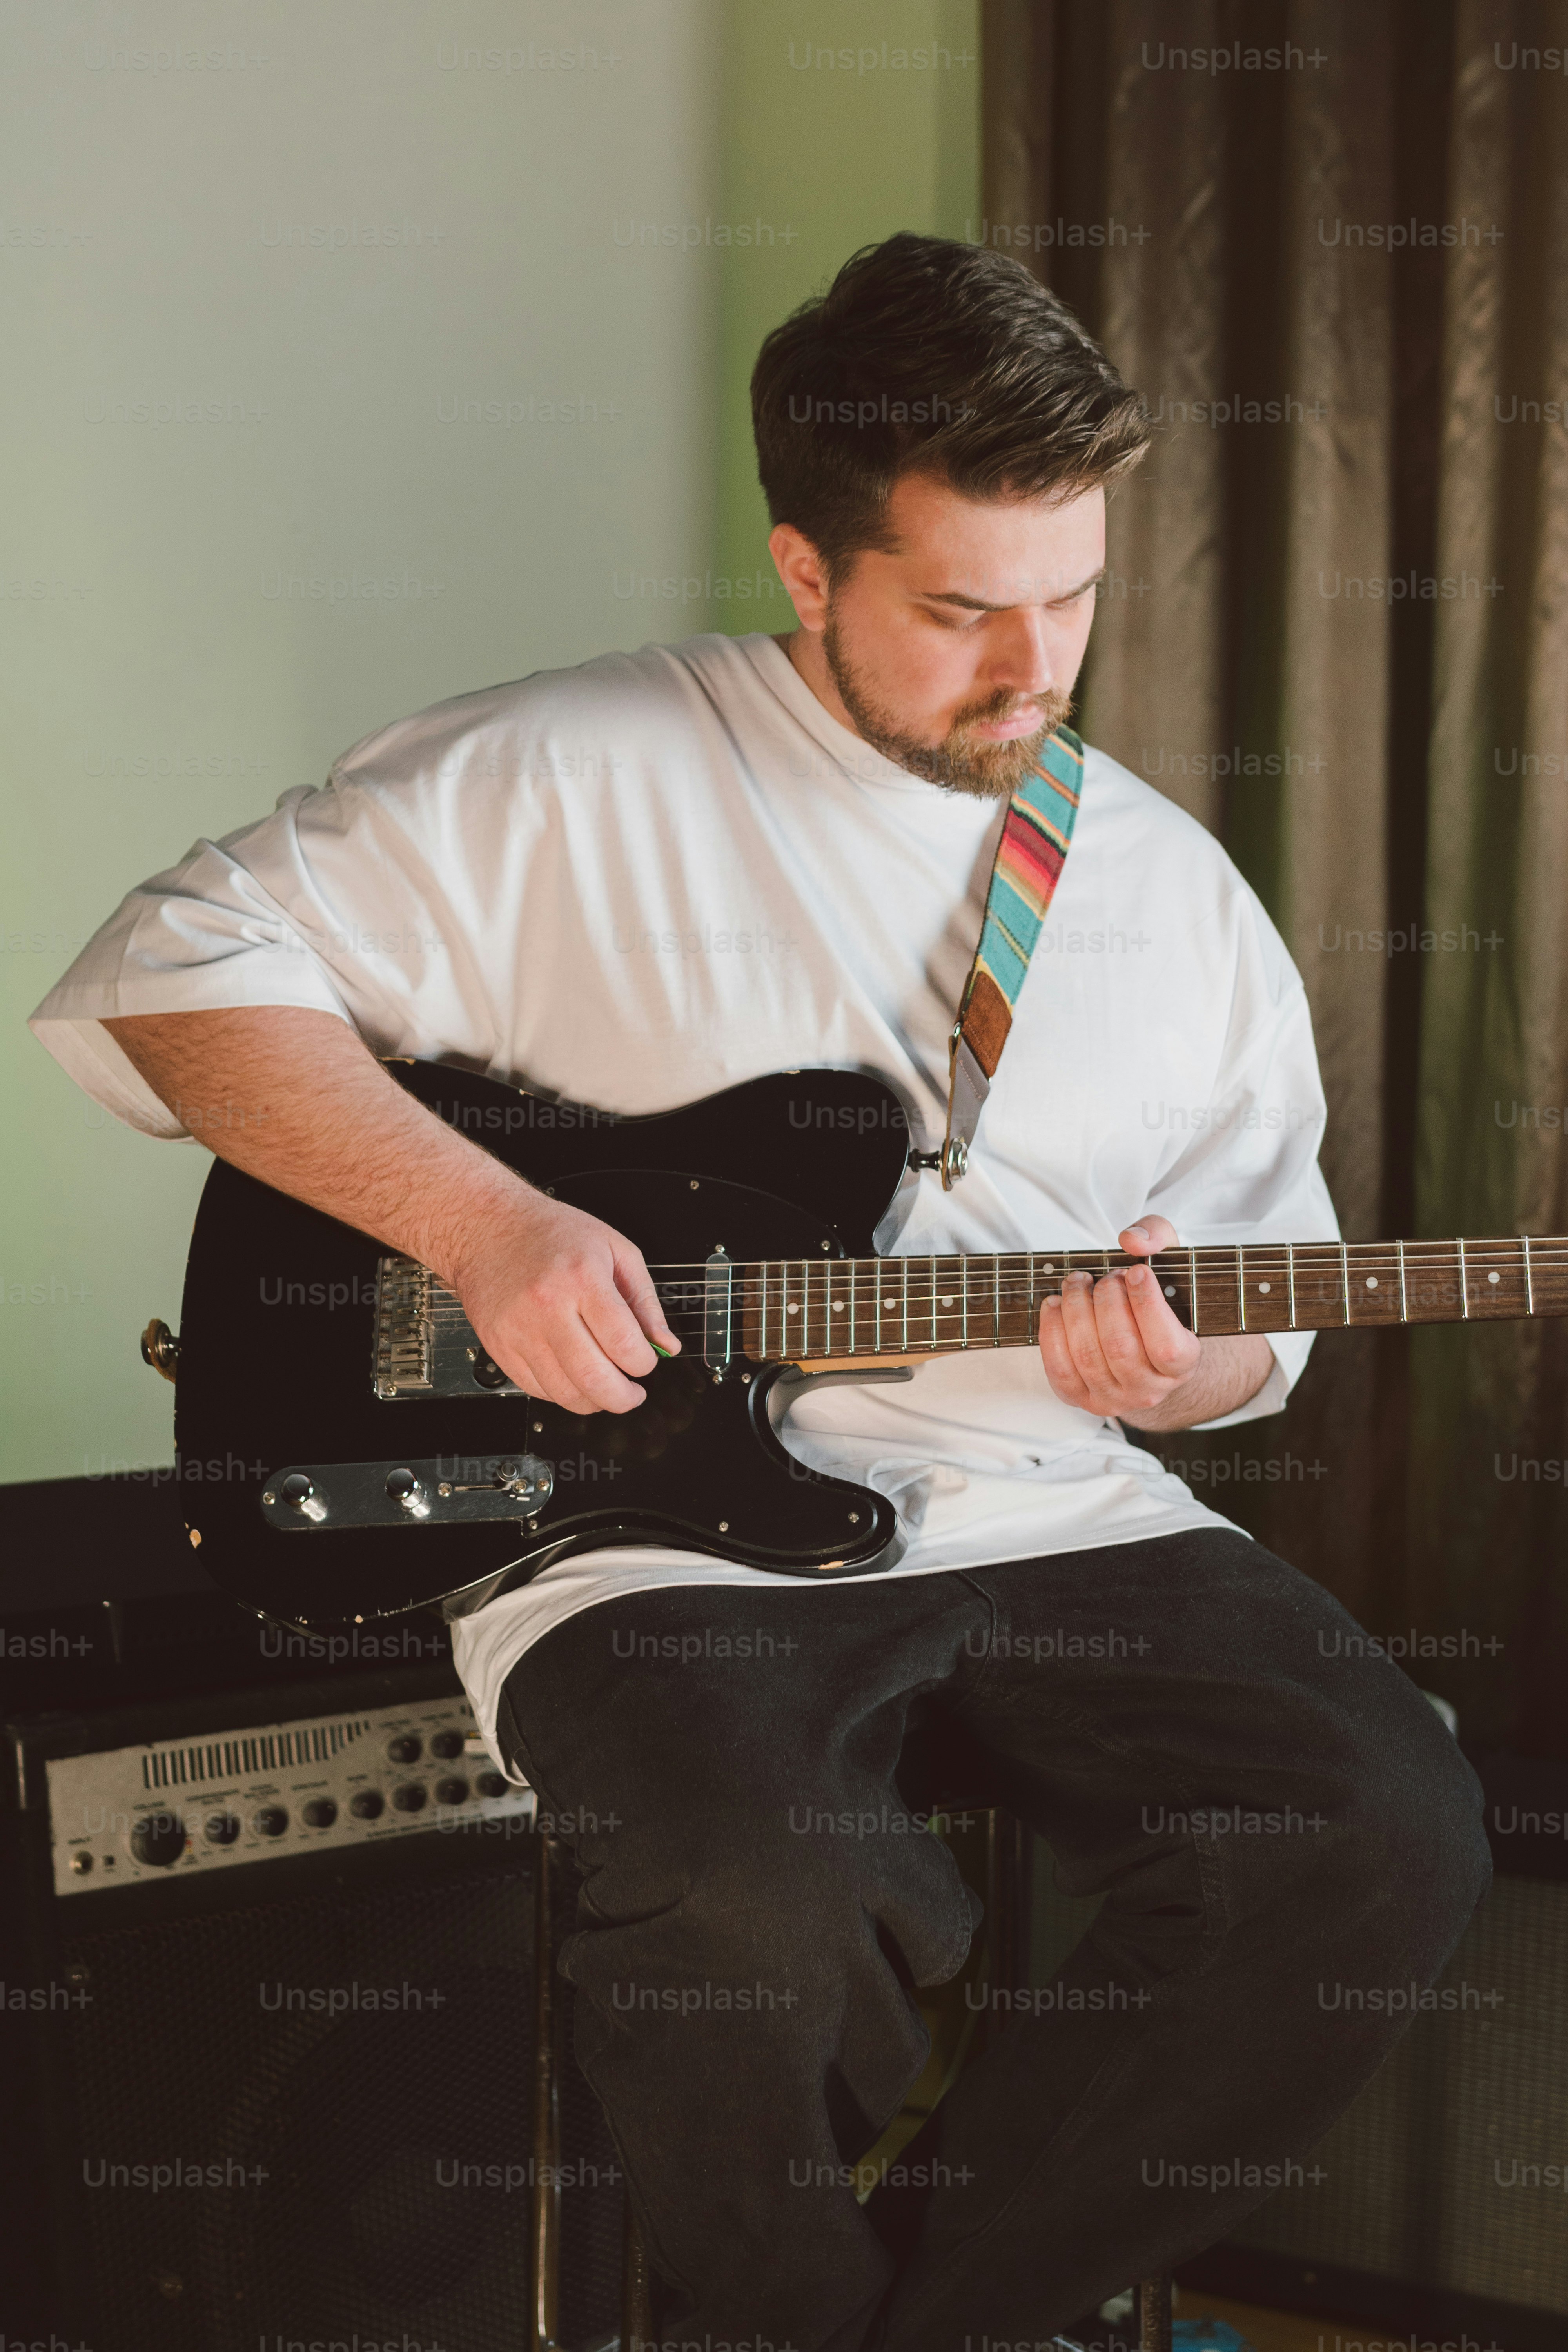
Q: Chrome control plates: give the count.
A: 1